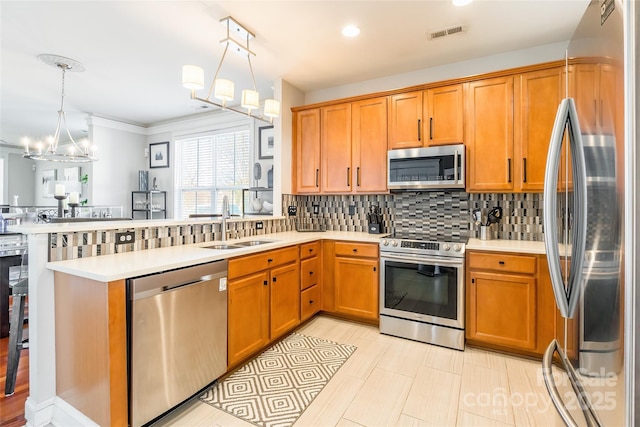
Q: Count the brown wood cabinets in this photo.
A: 11